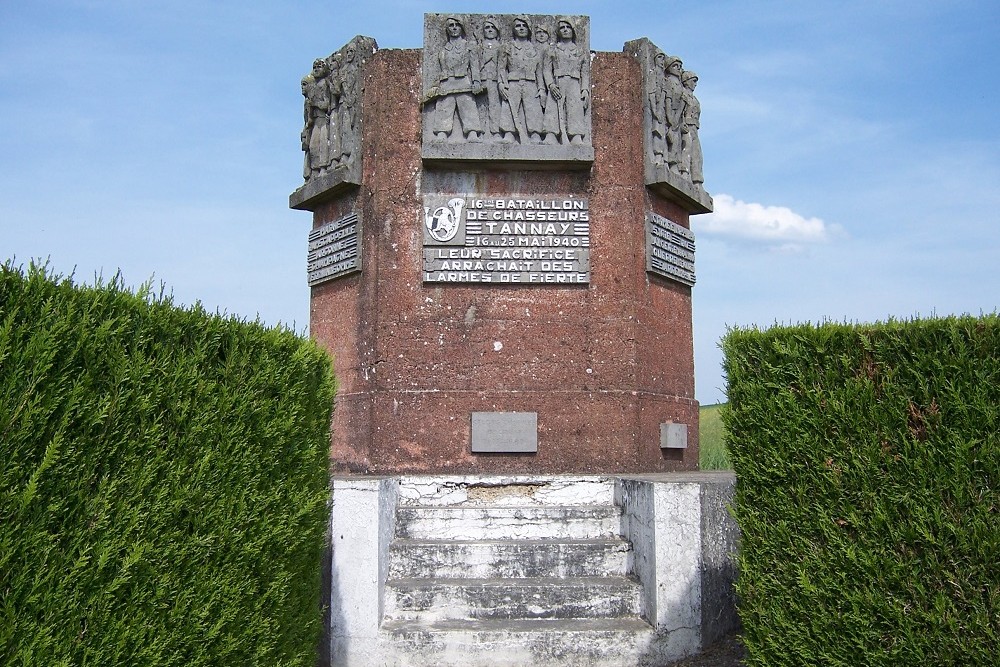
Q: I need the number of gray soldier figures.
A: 12